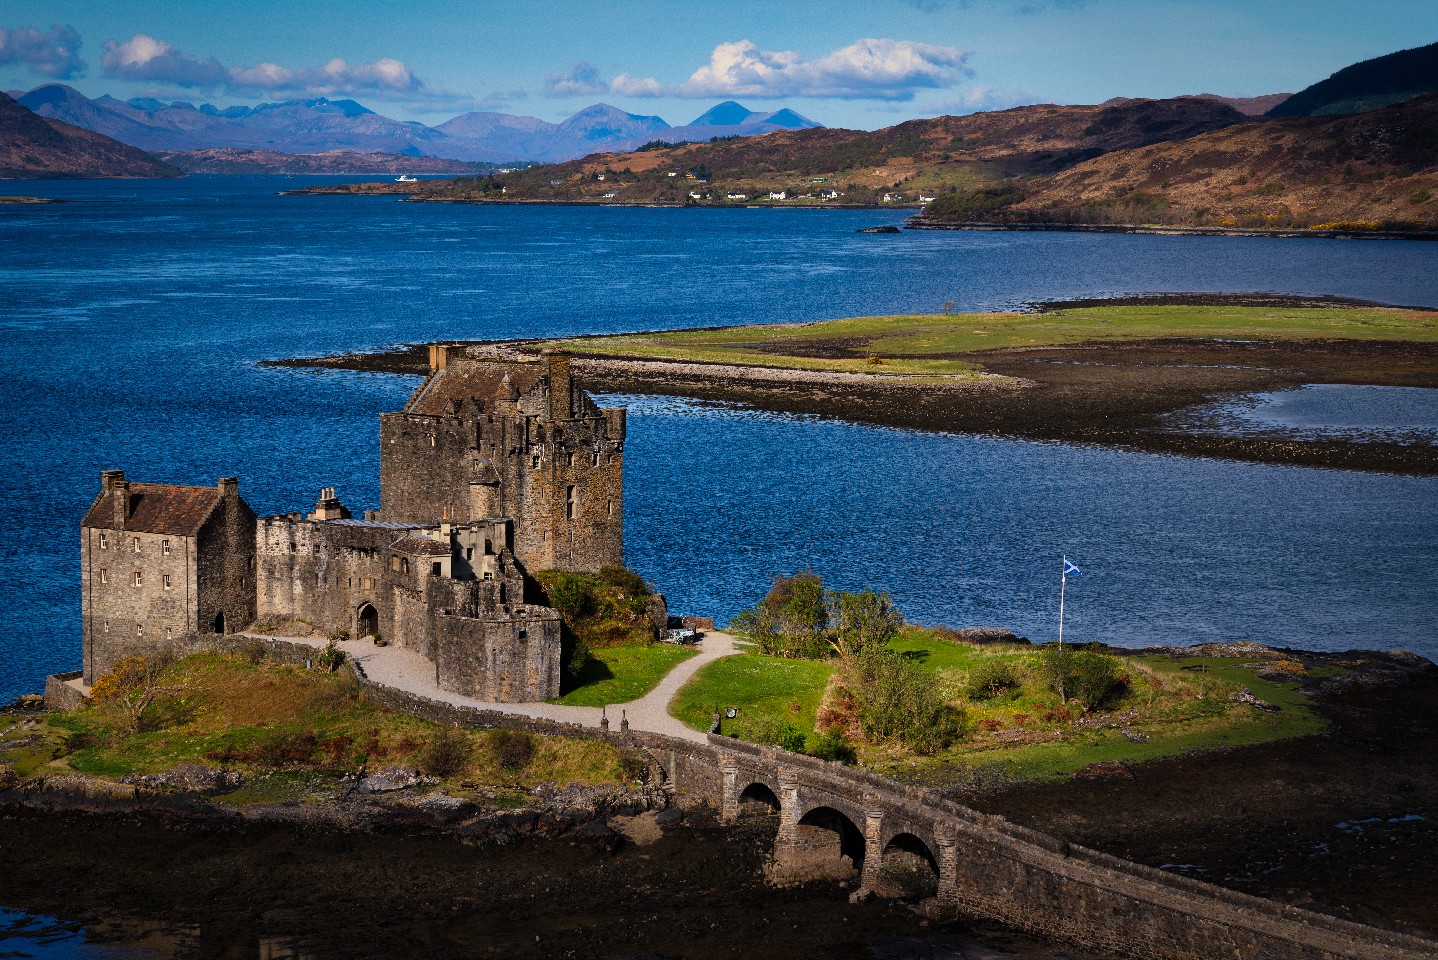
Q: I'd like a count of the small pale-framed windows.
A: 9